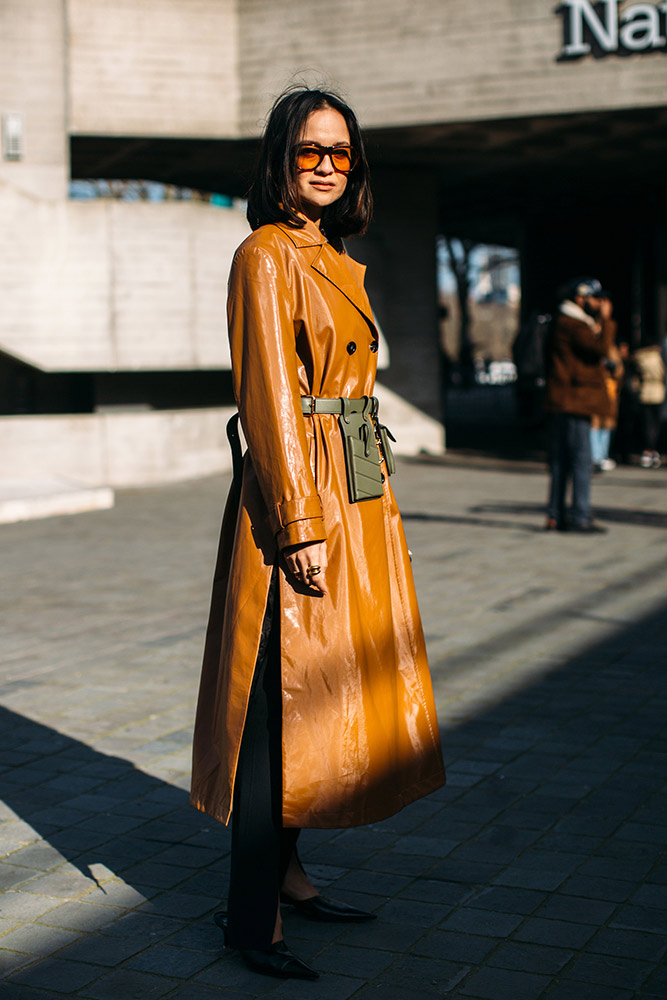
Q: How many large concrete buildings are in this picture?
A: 1